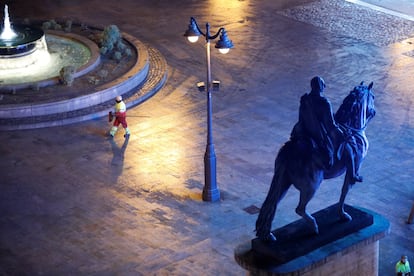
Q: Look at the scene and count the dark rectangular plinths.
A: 1